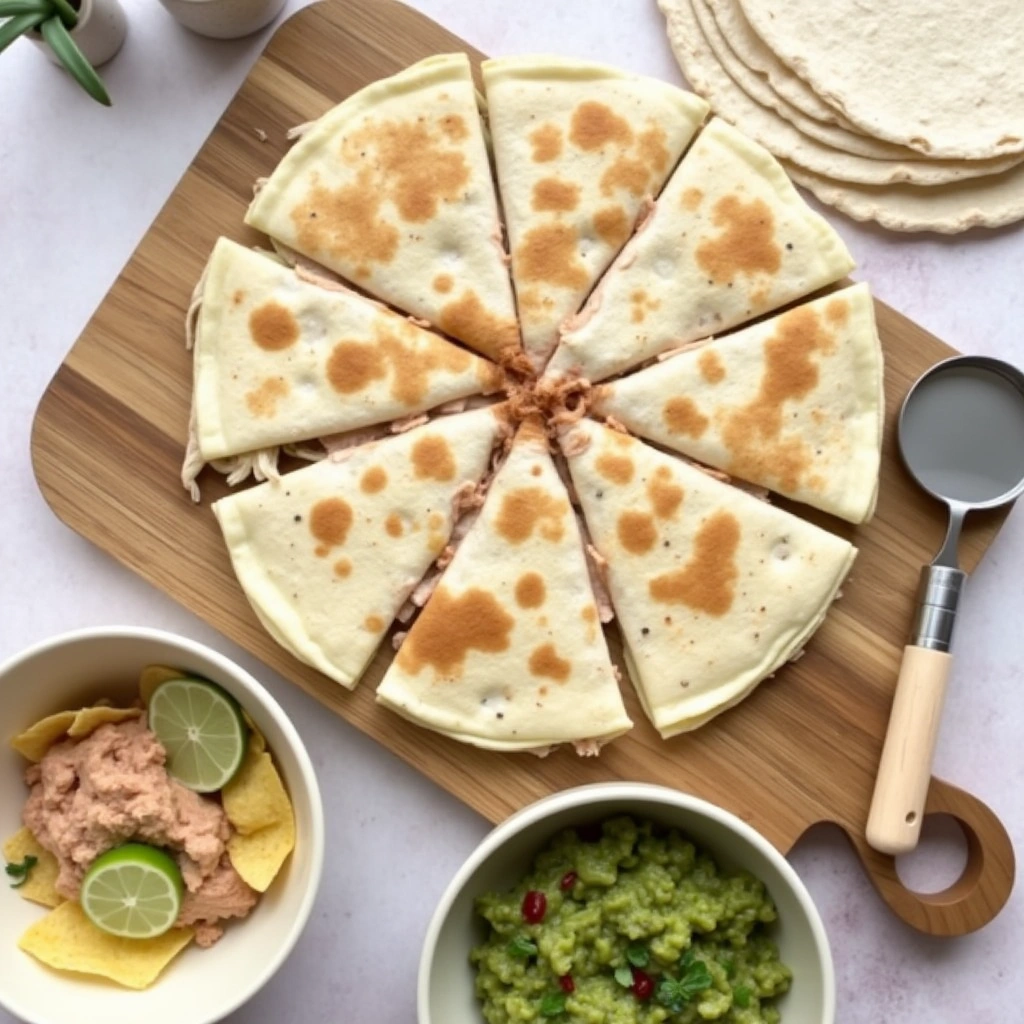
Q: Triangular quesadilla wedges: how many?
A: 8